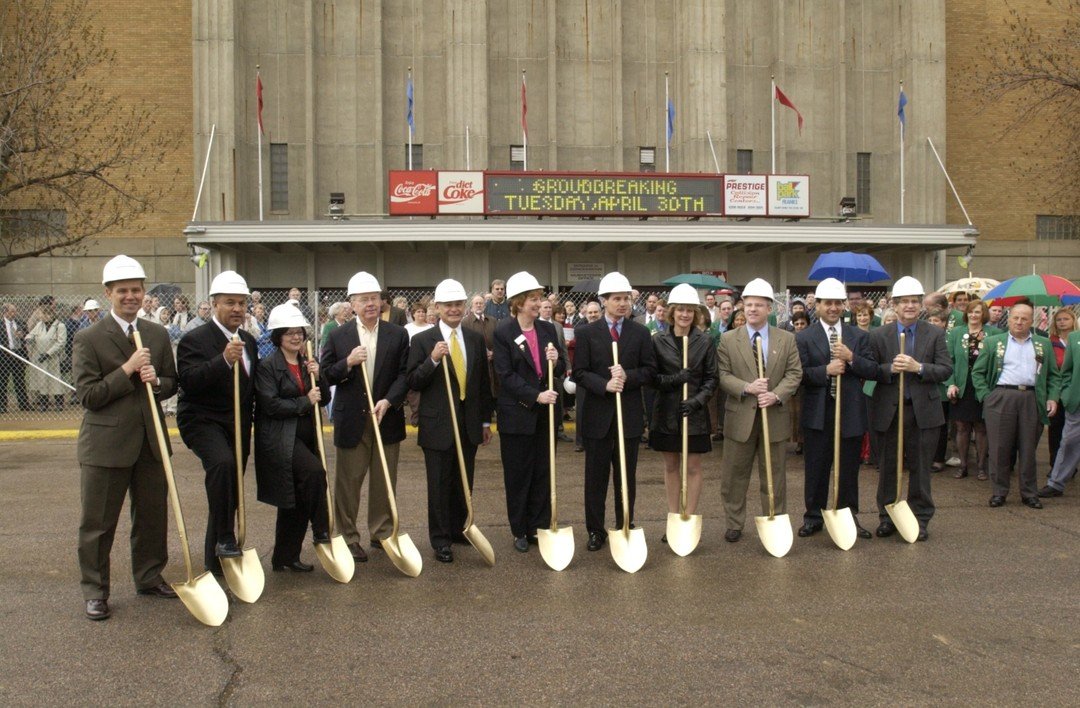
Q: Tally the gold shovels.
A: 11